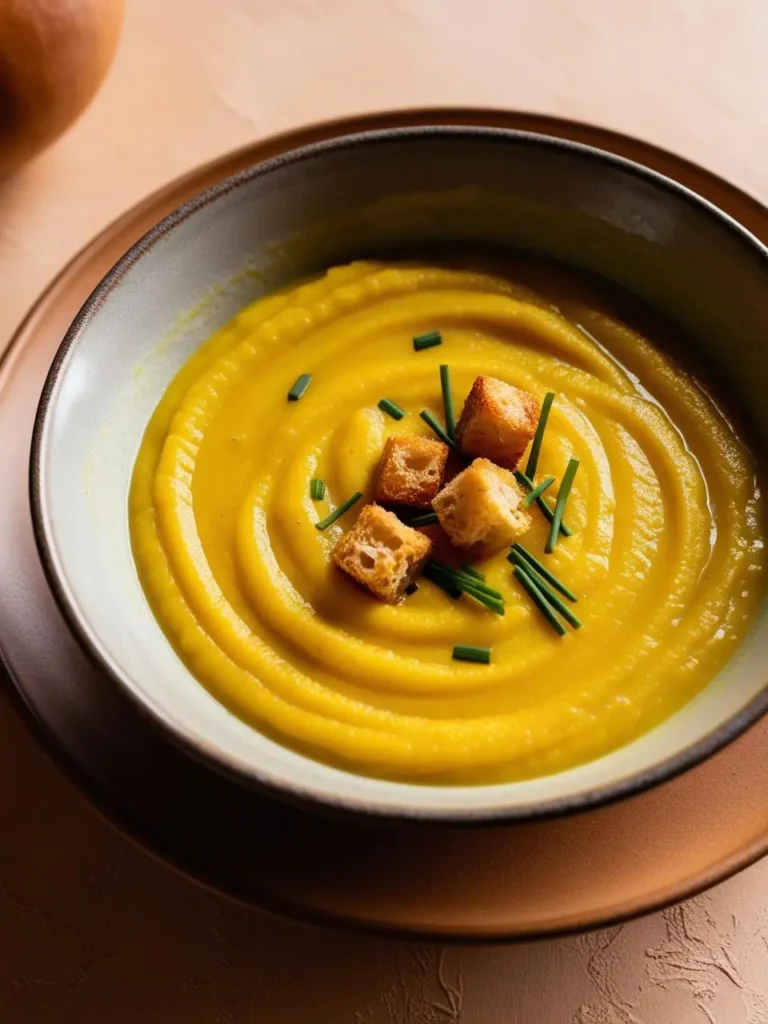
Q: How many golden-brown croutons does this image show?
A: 4